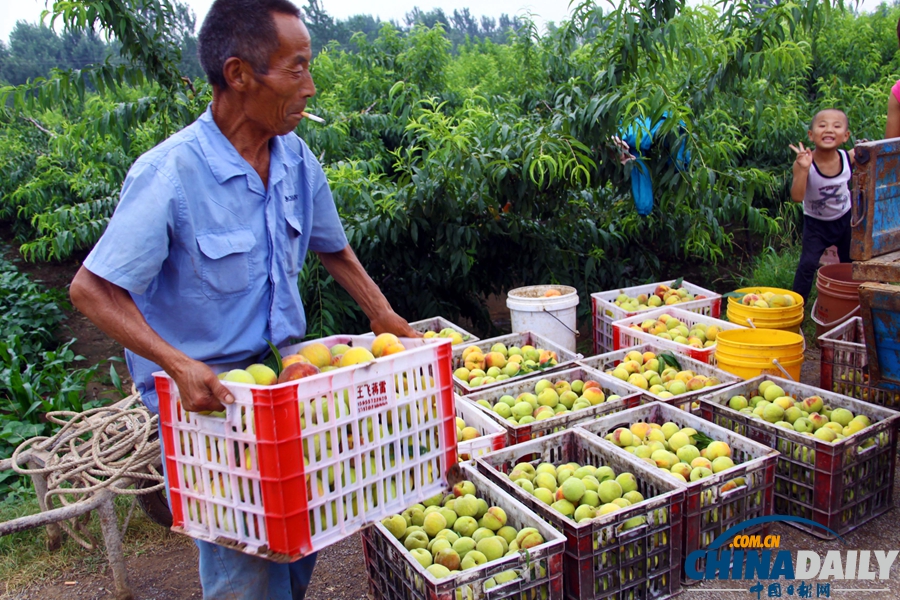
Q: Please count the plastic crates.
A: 13